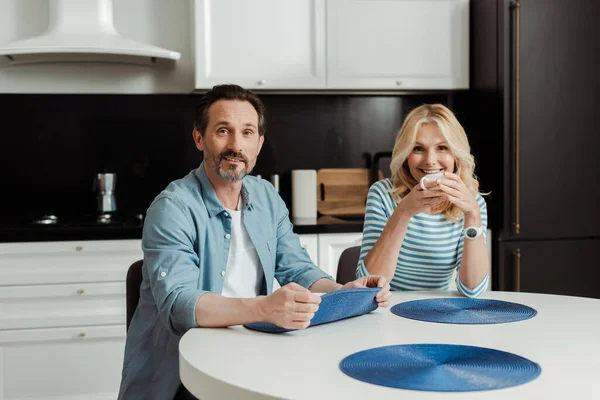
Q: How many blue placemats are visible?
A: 3